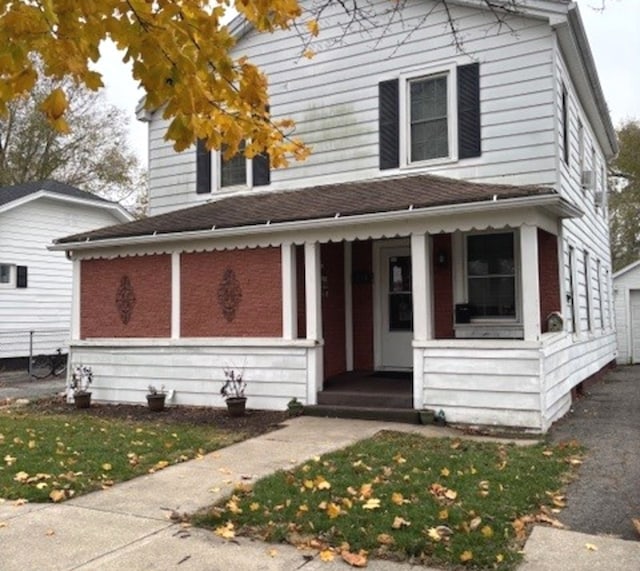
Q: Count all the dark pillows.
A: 0